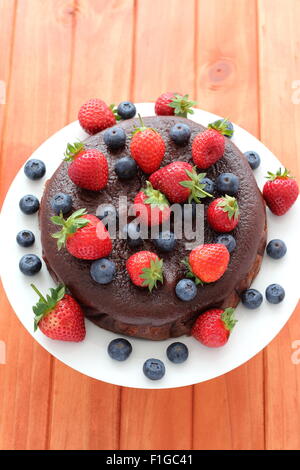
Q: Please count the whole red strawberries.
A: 14